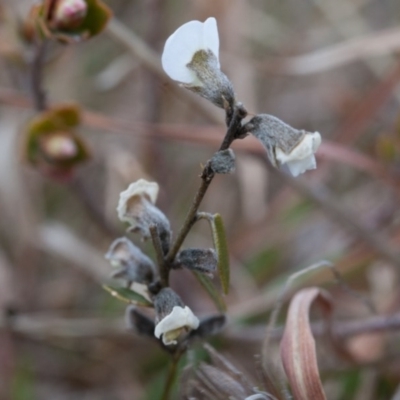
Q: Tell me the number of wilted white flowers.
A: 3